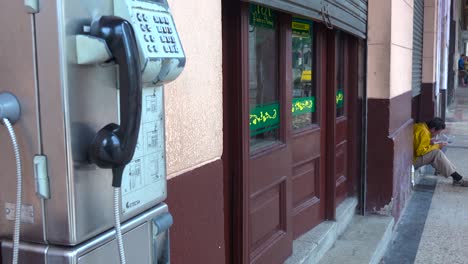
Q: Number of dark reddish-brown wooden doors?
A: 3